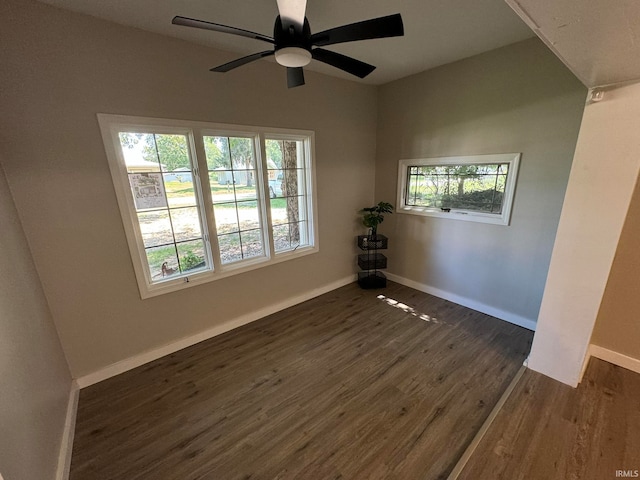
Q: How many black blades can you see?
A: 5